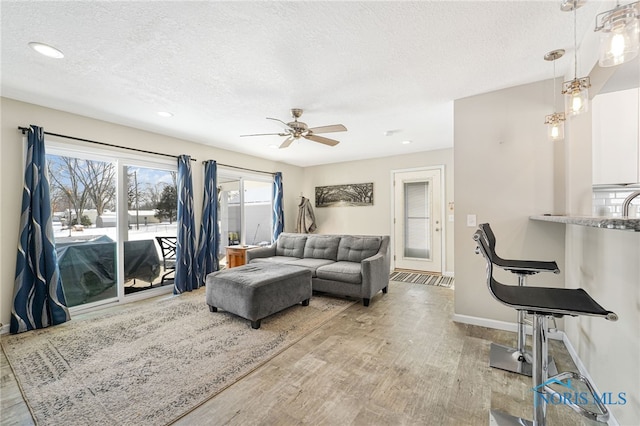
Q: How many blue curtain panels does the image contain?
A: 4